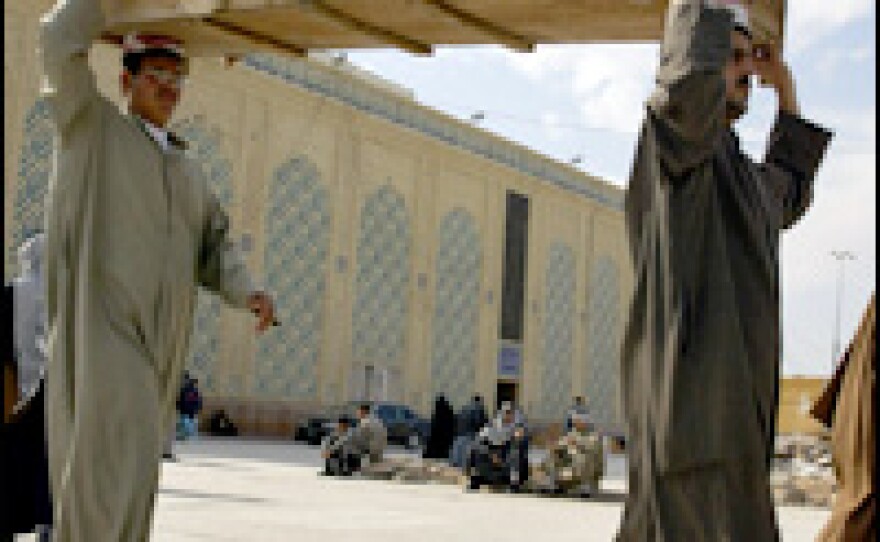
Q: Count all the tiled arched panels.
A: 7